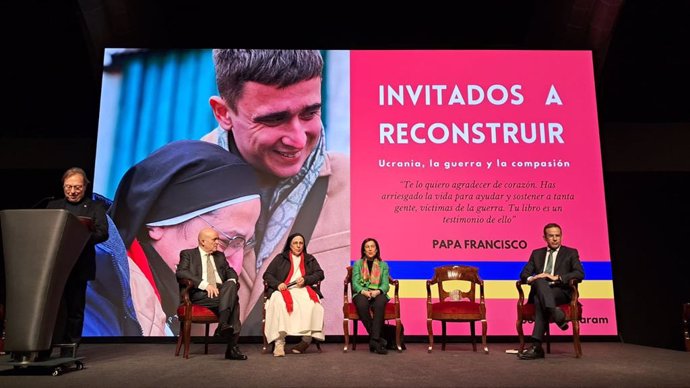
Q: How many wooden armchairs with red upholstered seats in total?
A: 5